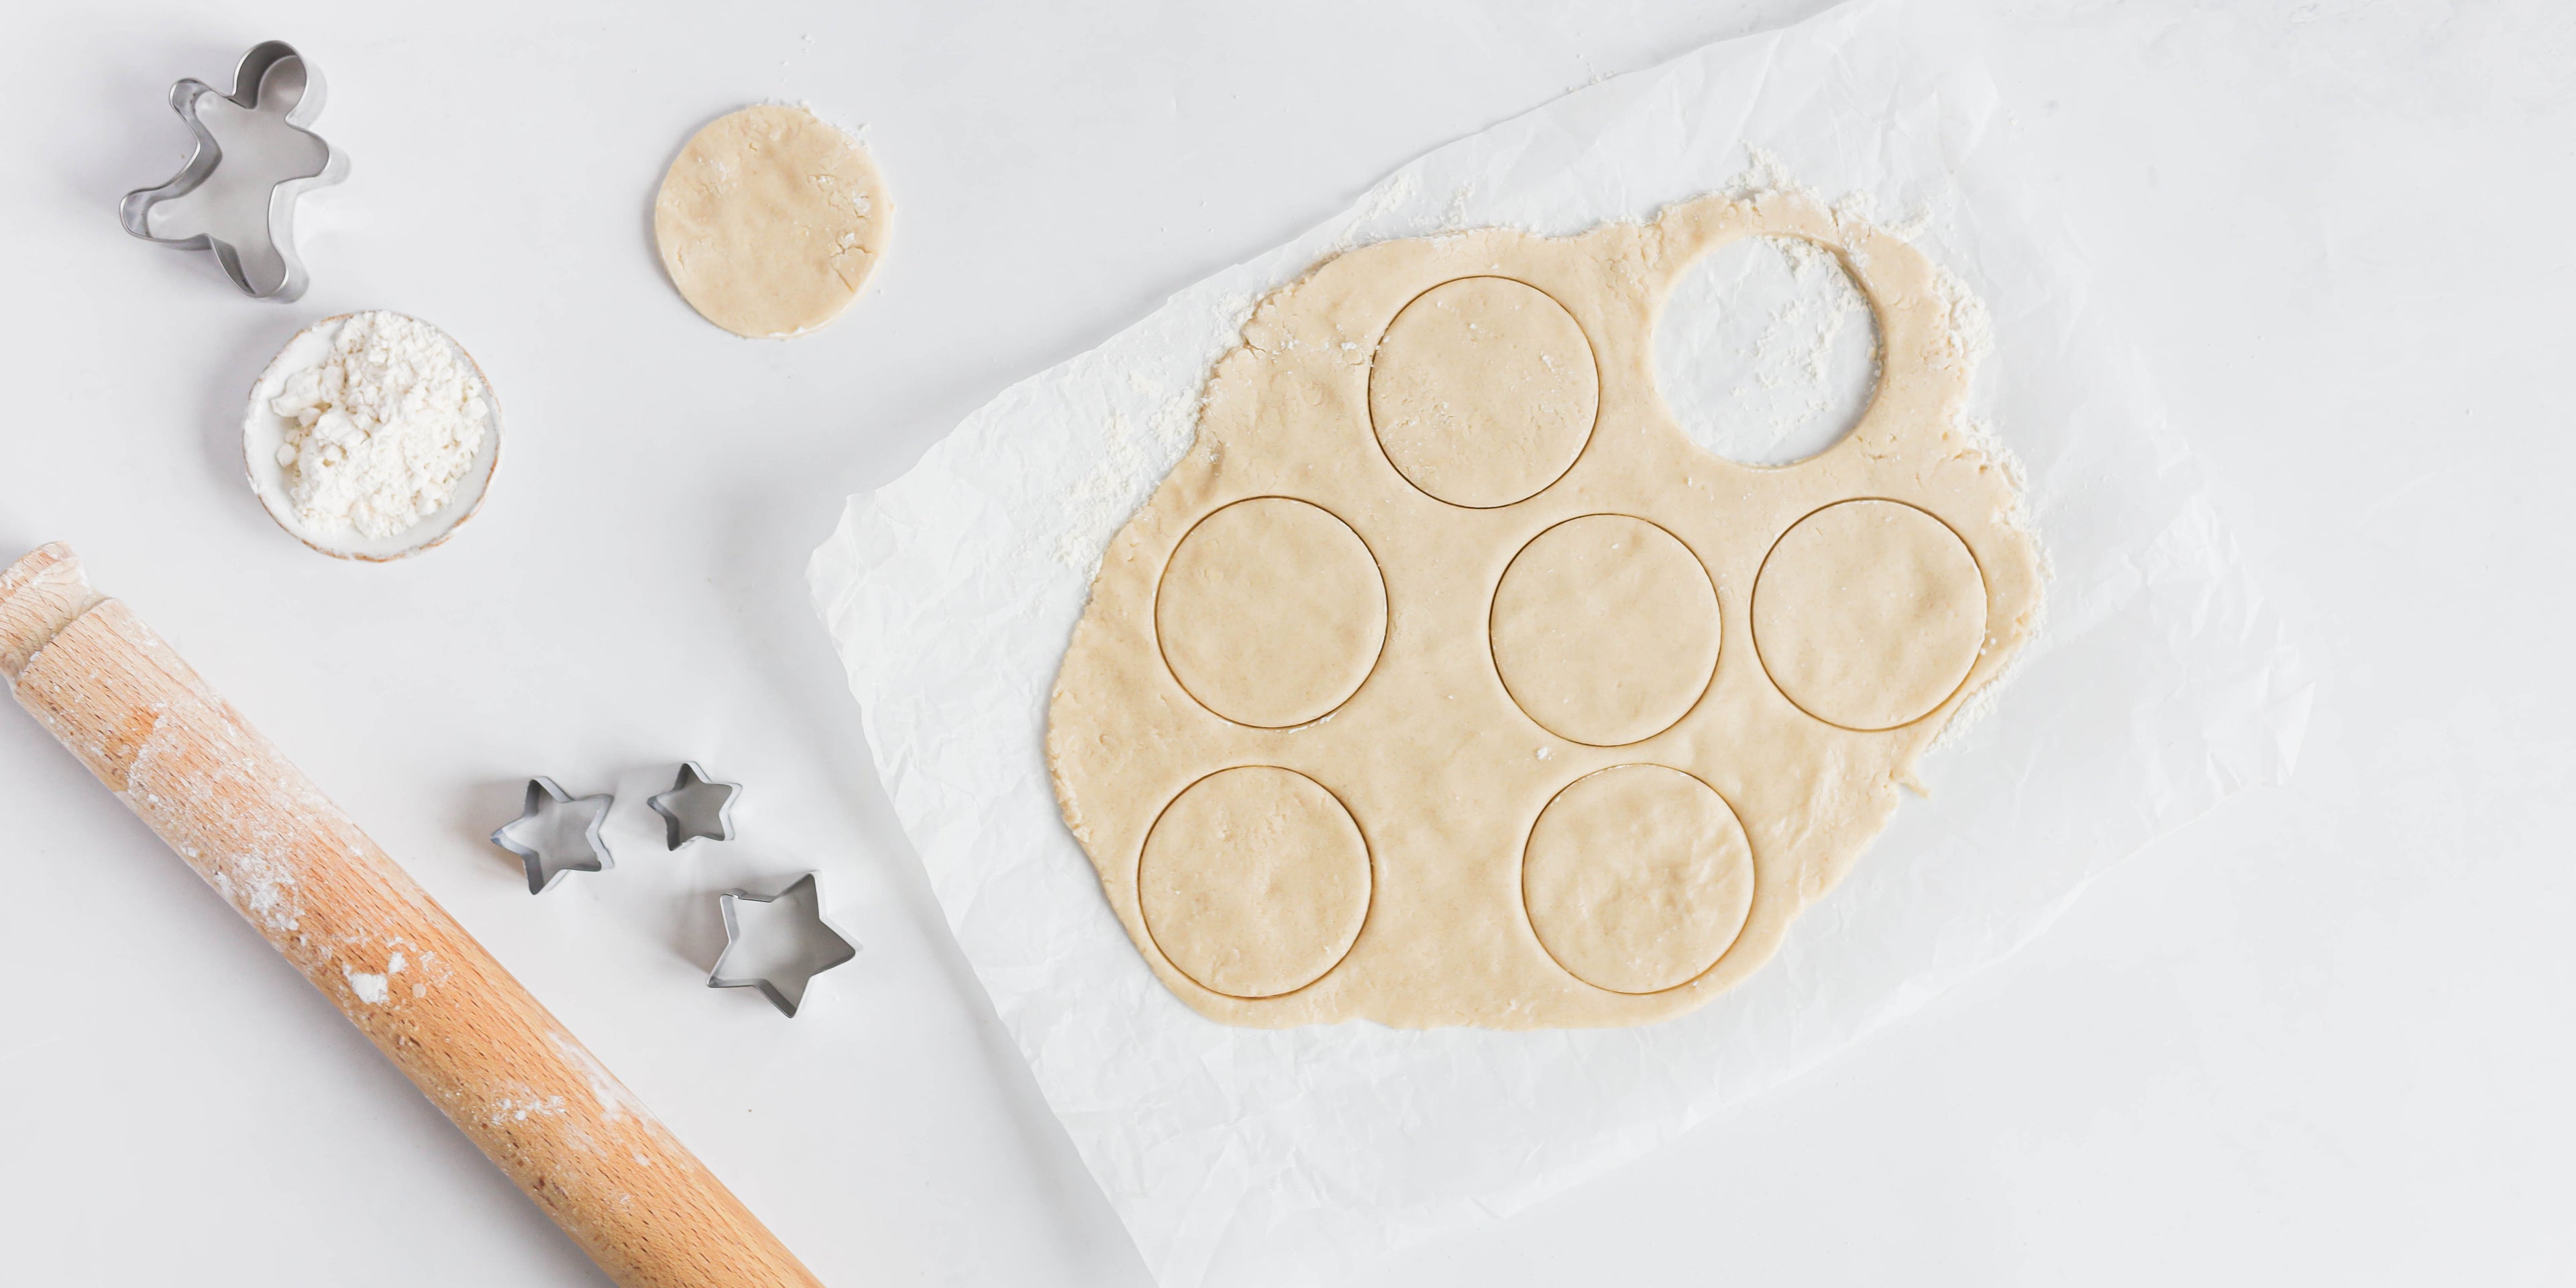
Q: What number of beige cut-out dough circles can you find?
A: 7